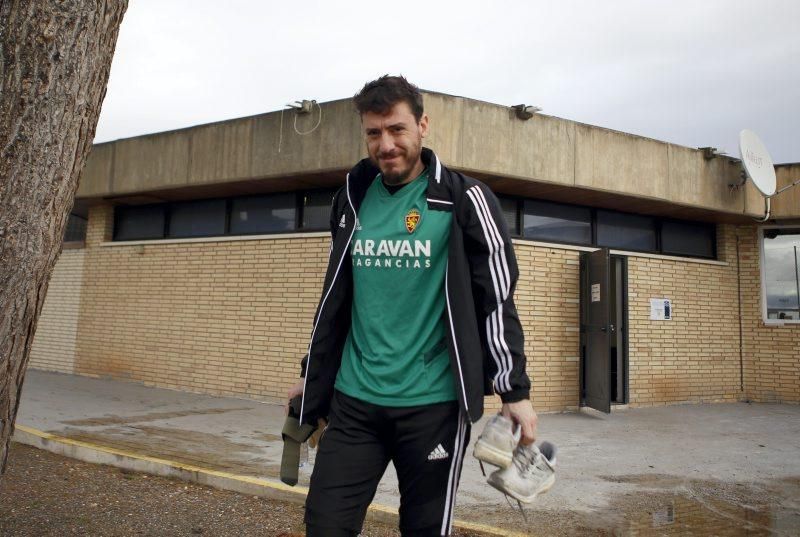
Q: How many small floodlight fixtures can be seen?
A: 3